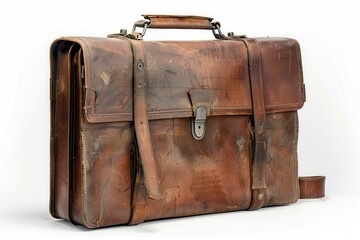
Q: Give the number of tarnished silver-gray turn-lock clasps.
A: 1